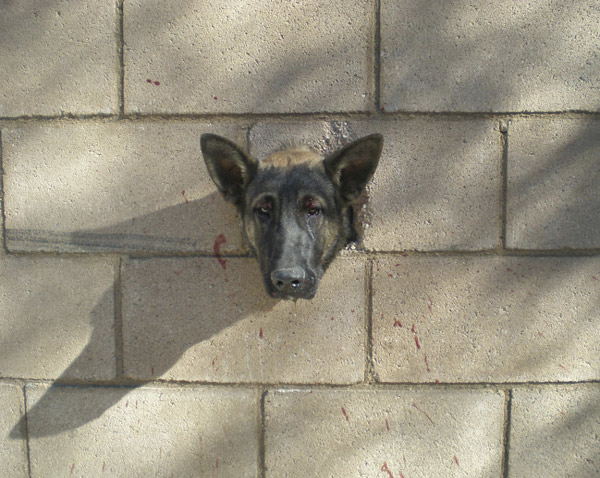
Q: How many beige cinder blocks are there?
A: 13